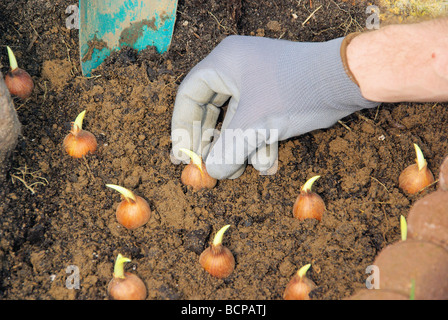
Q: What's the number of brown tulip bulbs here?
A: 9